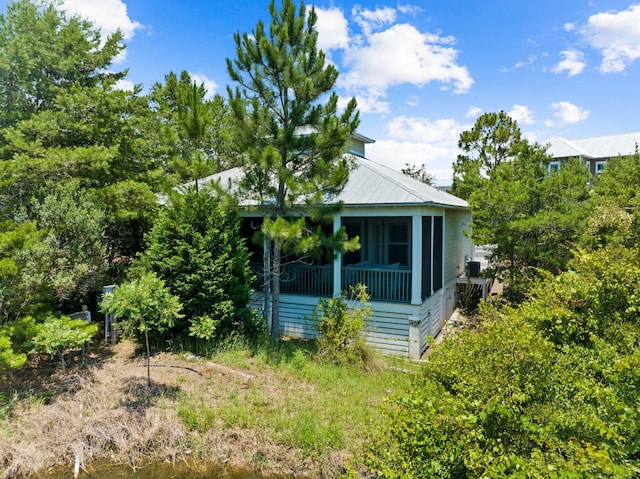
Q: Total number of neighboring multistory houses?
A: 1